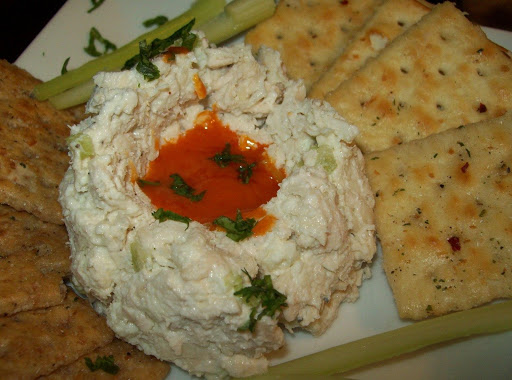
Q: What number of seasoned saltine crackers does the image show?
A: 4